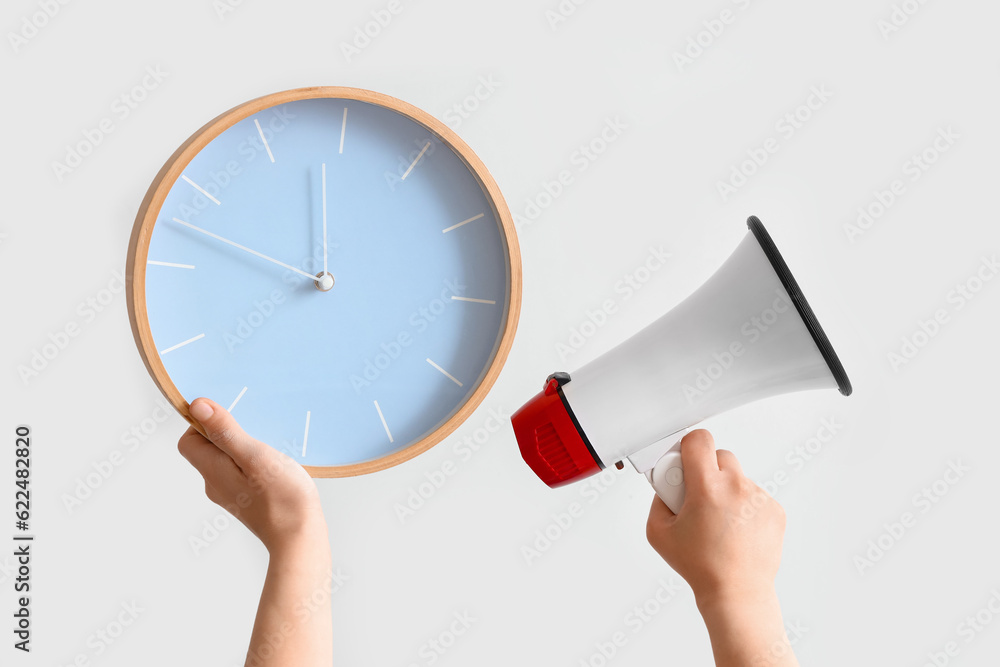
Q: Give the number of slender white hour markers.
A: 12